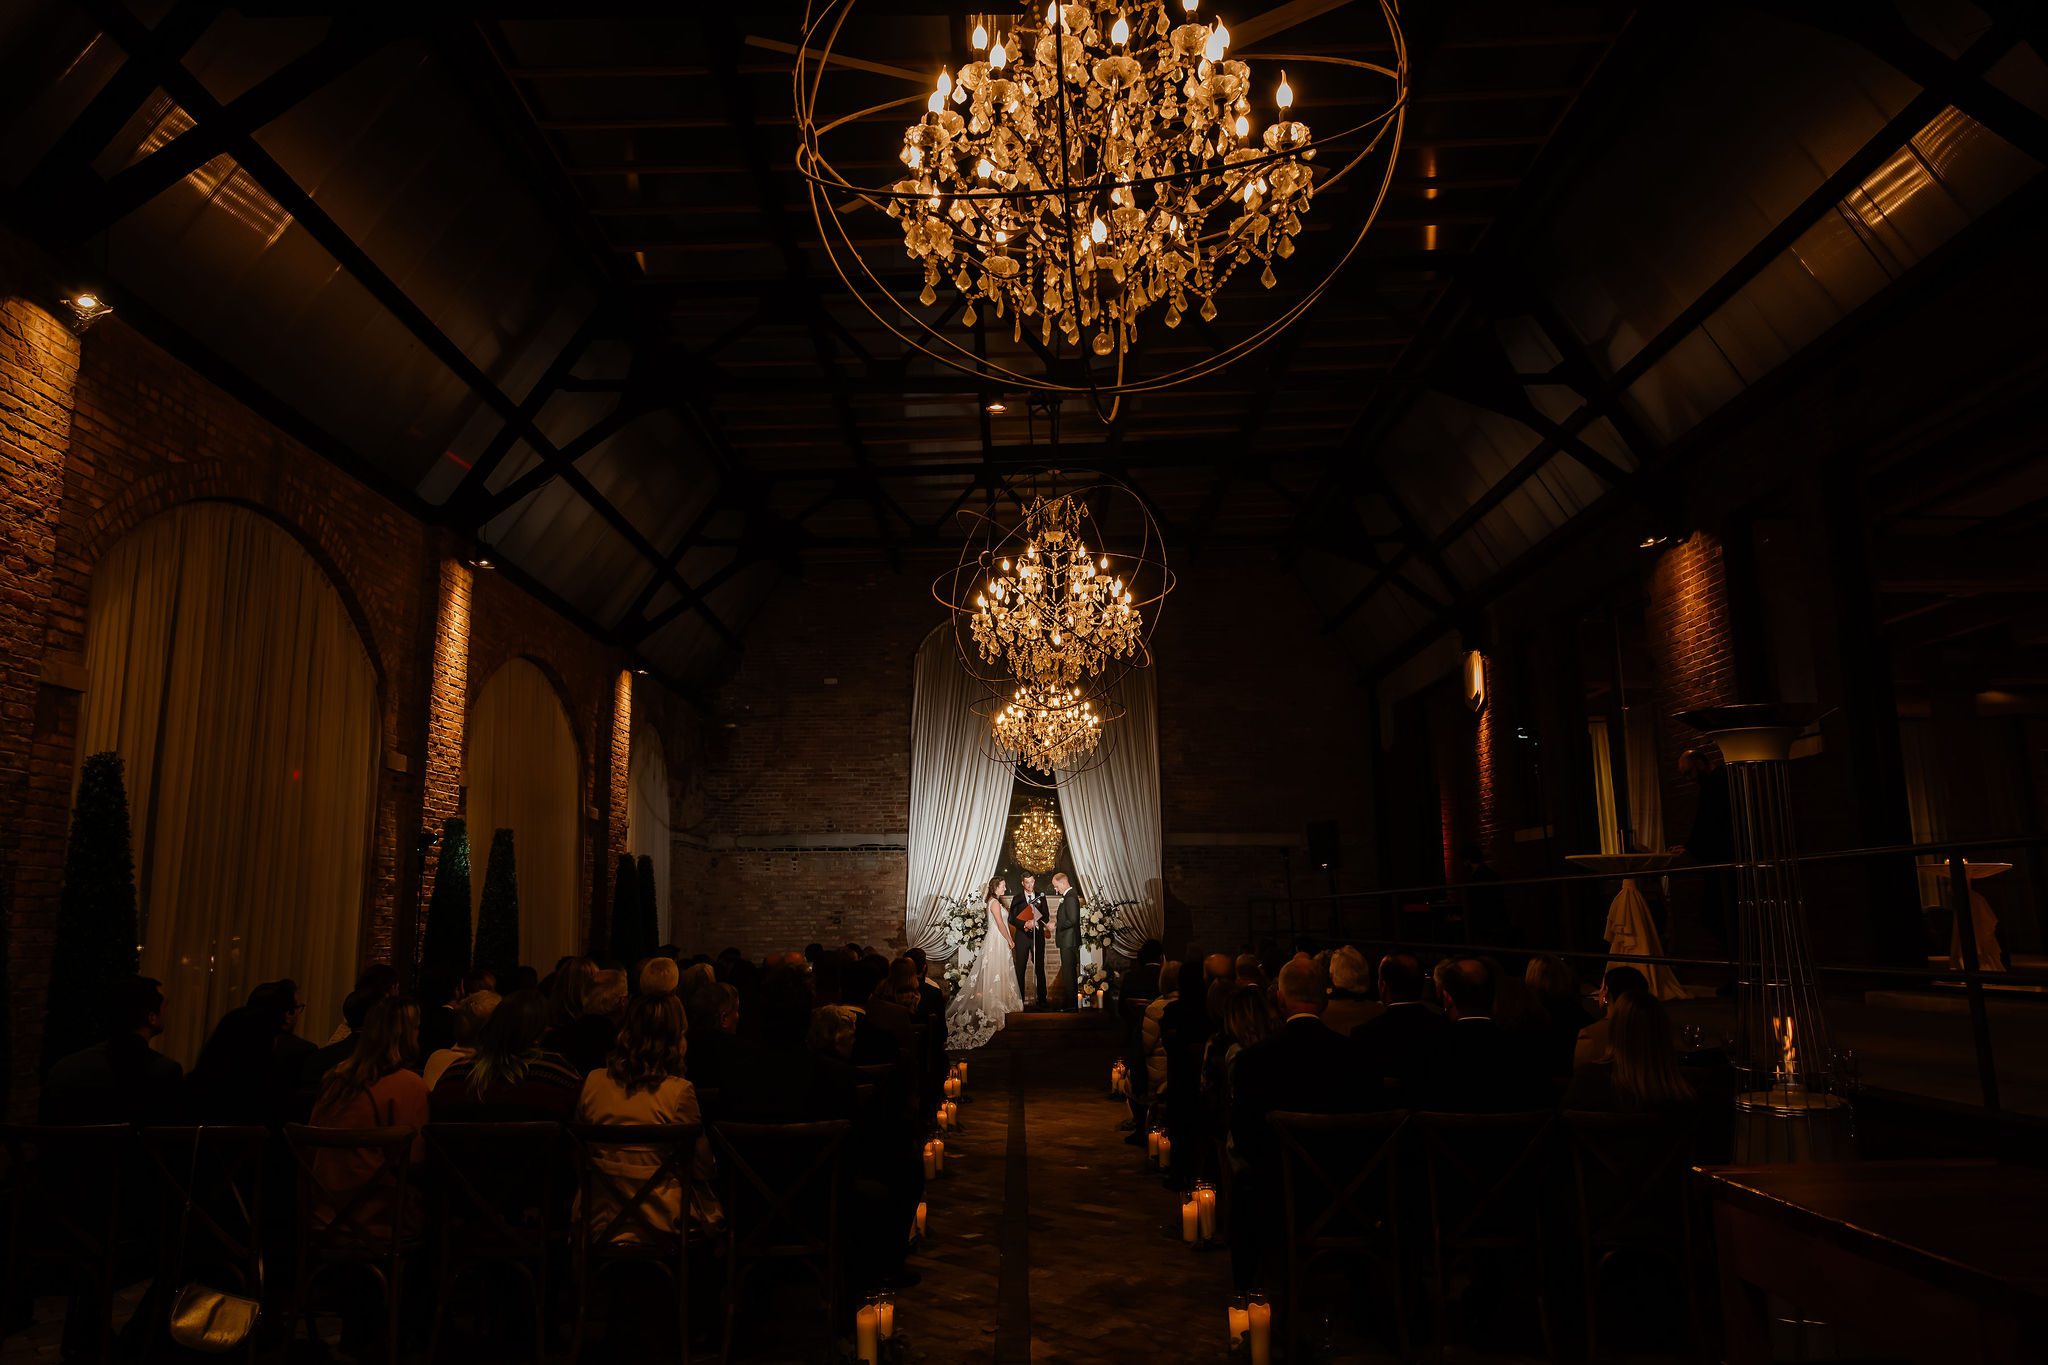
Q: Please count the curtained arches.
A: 4